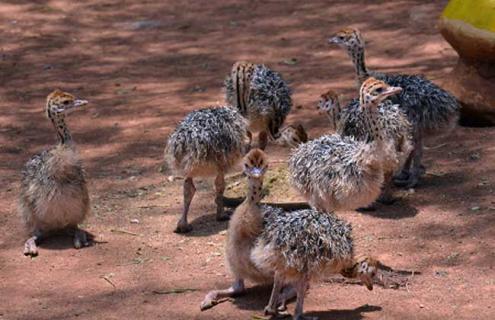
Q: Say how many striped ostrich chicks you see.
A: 8